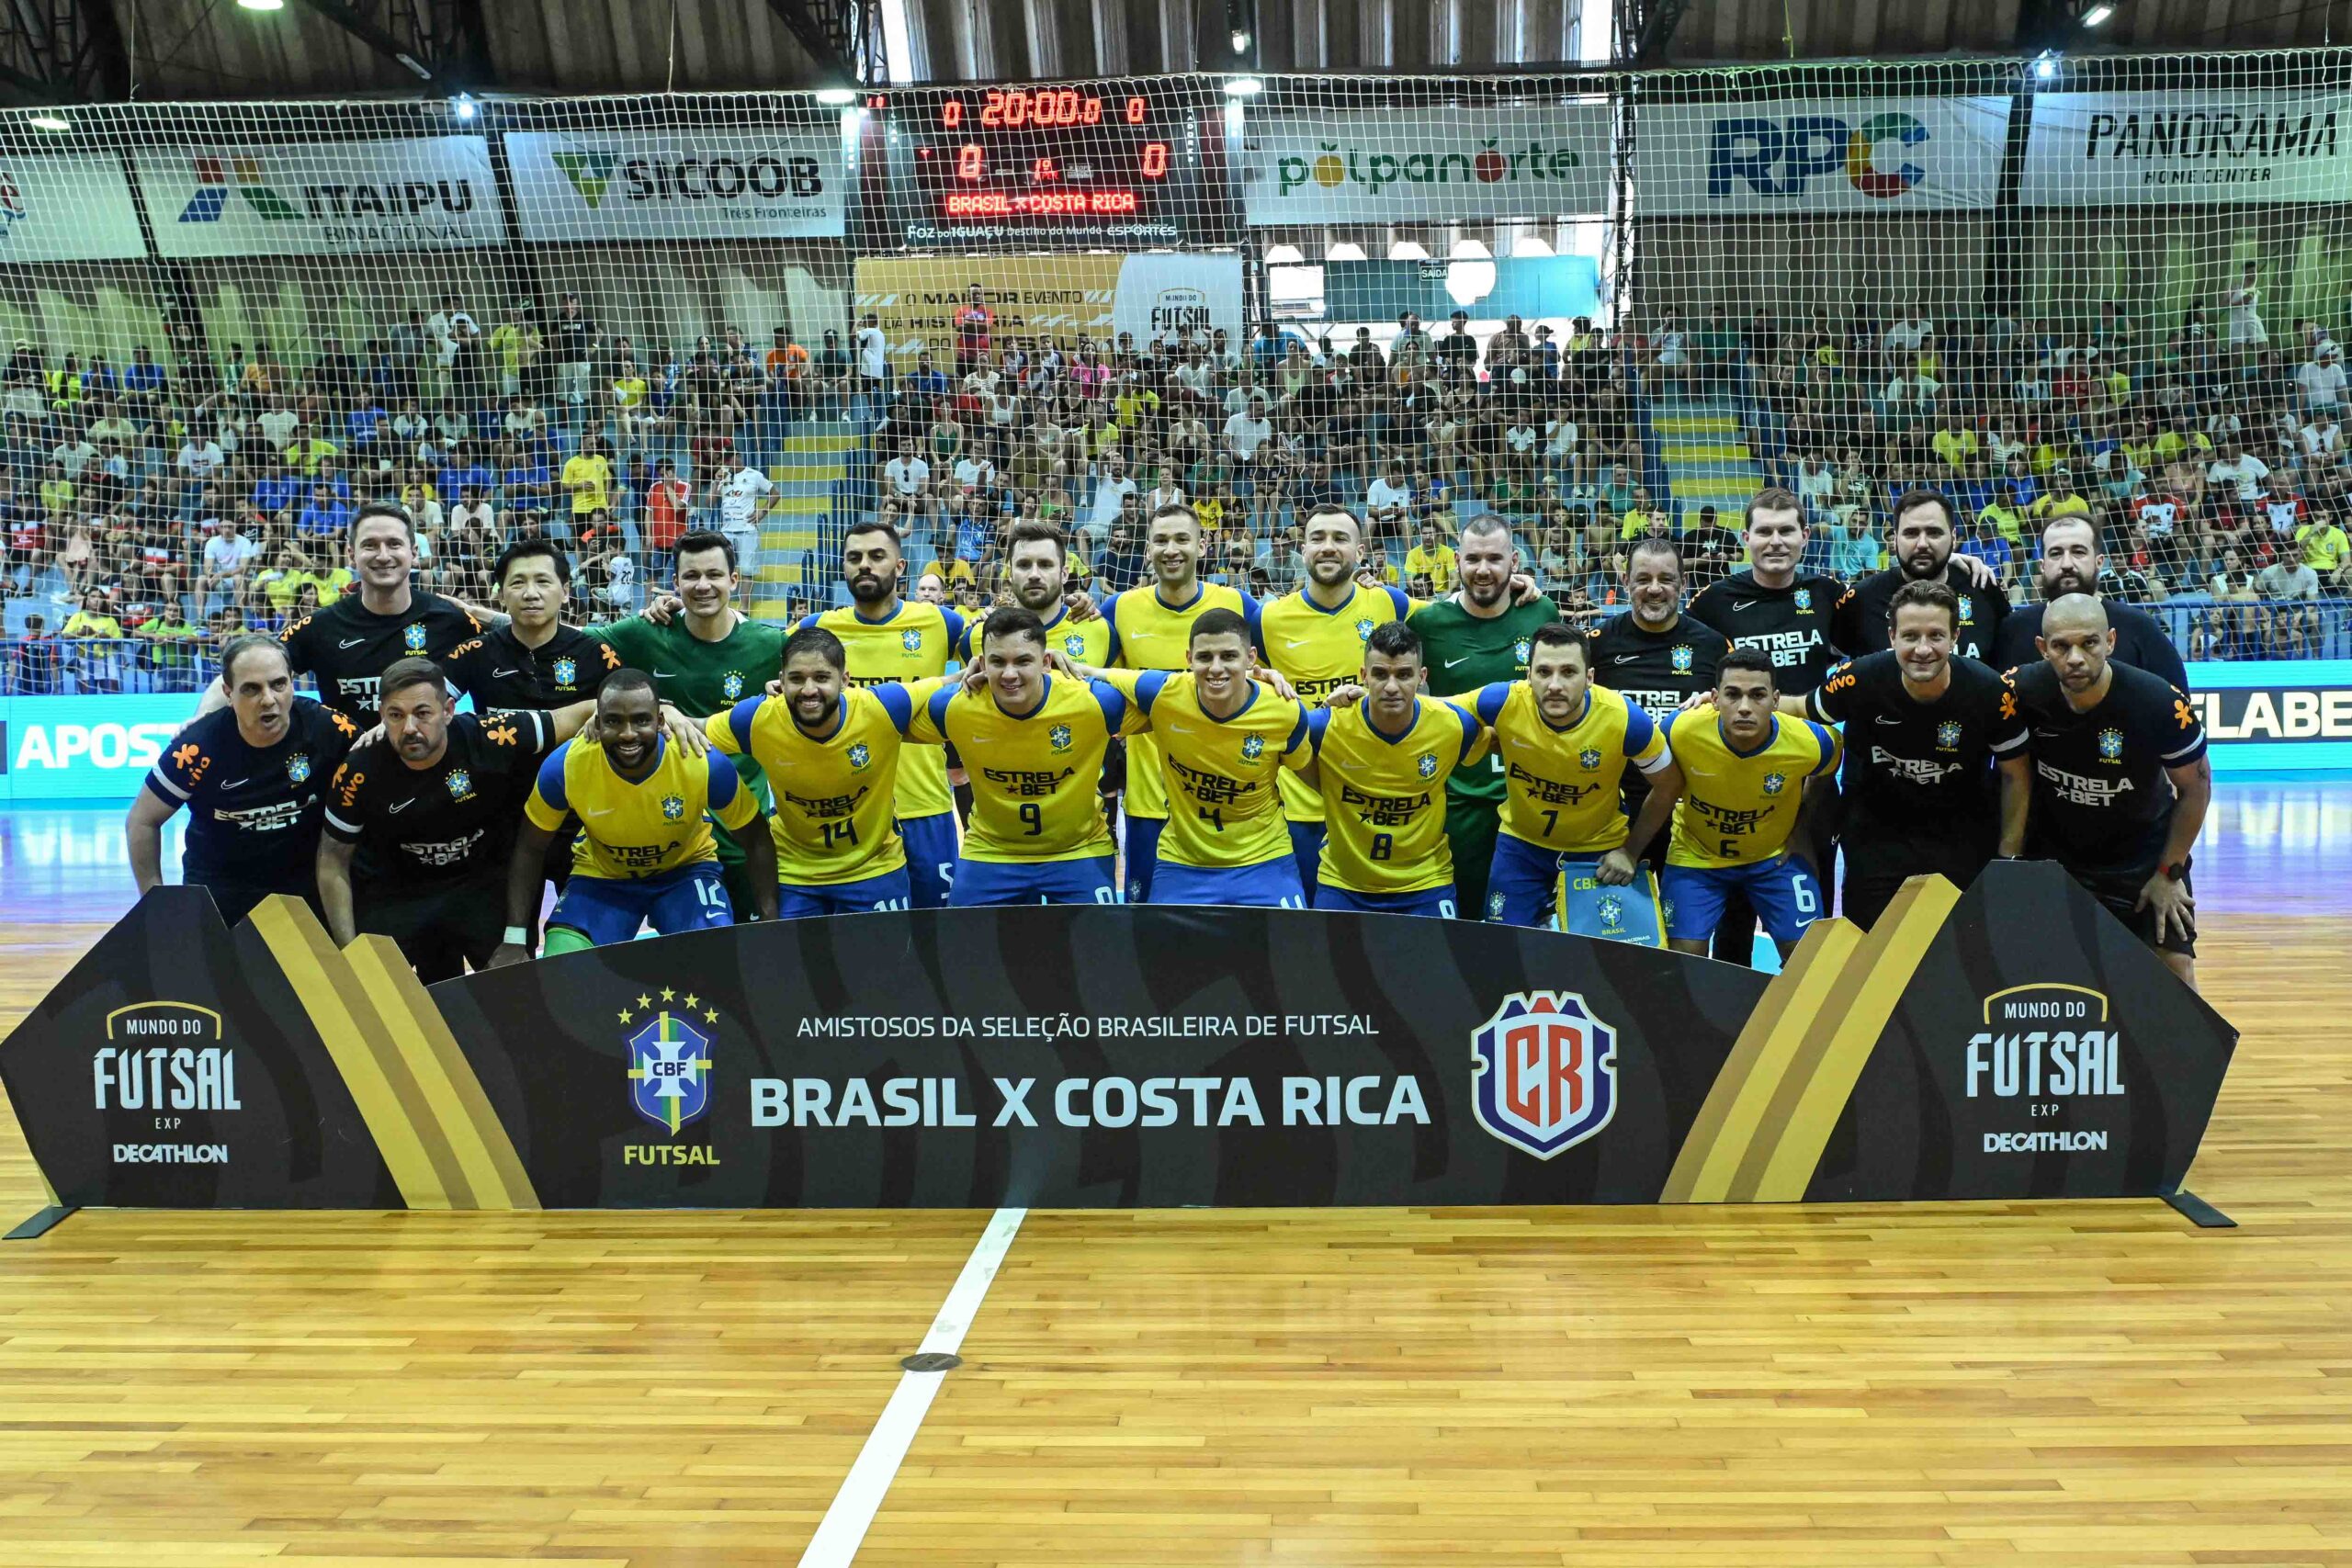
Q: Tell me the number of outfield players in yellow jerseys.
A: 11